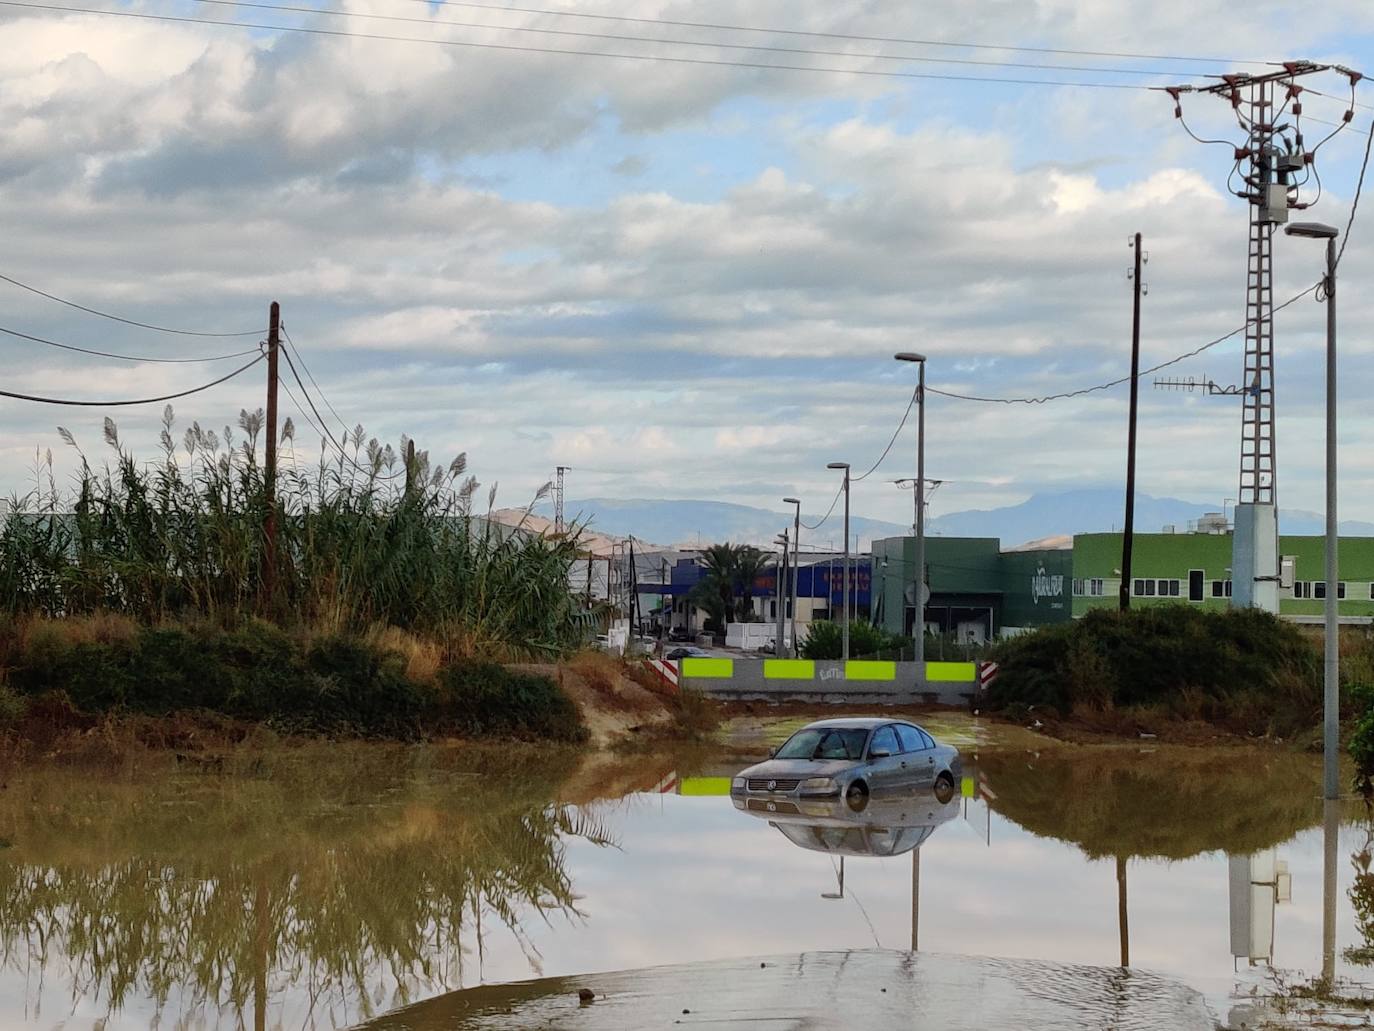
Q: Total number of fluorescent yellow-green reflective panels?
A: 4